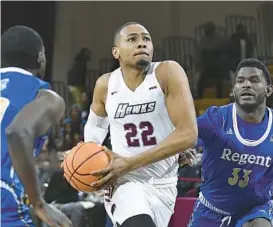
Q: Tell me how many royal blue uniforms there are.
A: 2